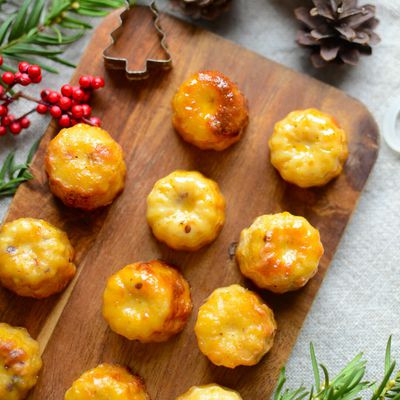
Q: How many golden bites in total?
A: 11